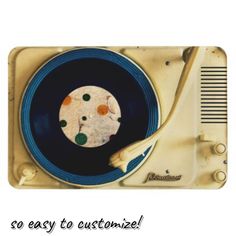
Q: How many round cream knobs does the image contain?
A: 2